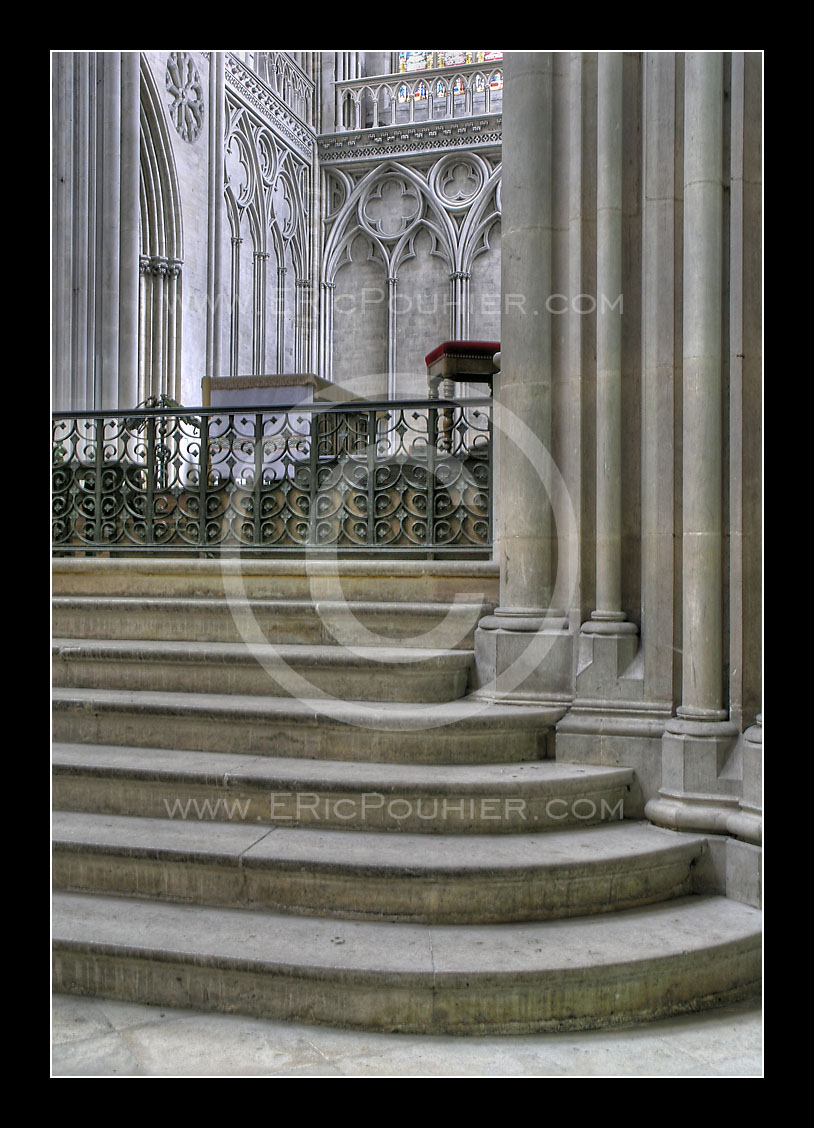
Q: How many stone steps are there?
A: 7